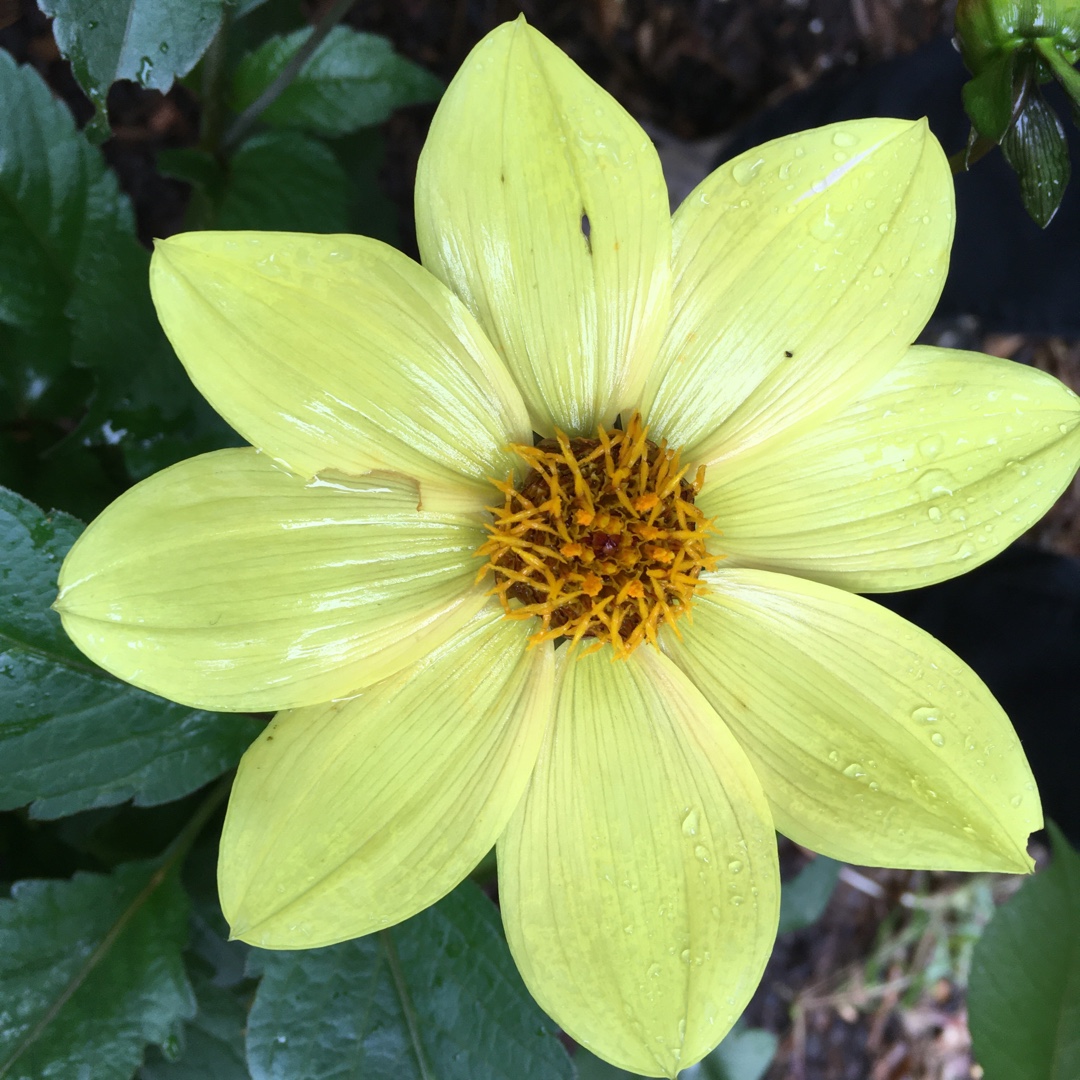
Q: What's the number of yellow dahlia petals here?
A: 8